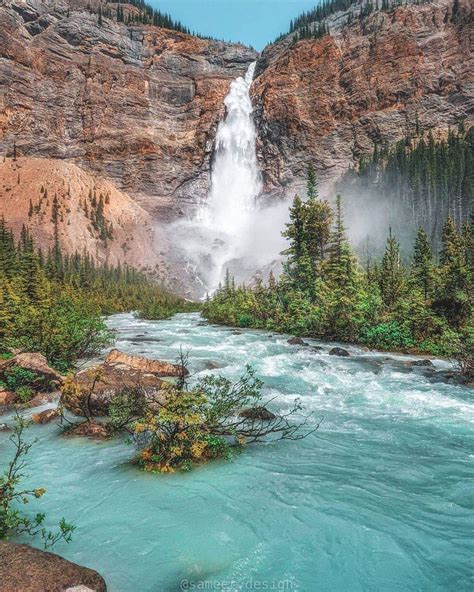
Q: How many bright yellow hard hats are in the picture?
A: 0